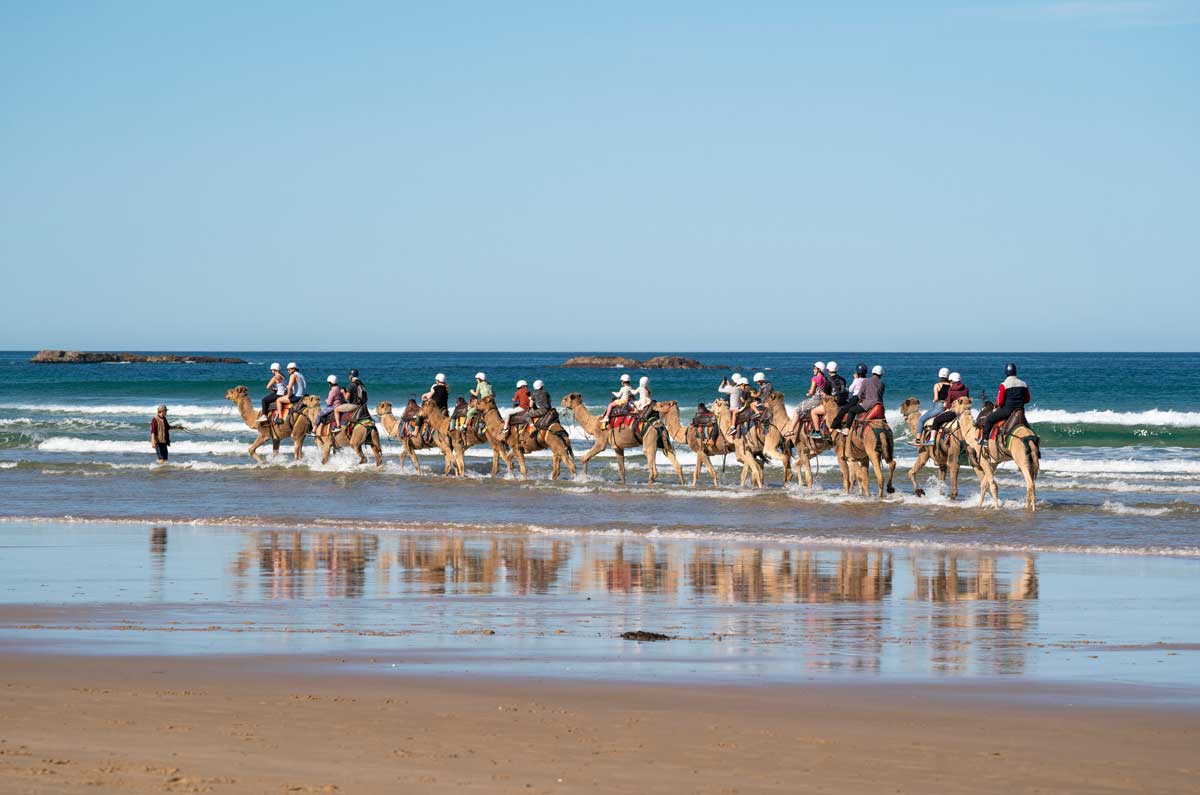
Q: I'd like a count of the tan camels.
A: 12